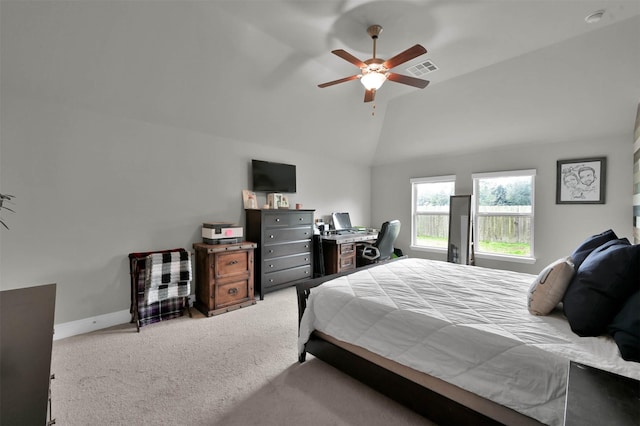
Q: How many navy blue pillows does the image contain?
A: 3